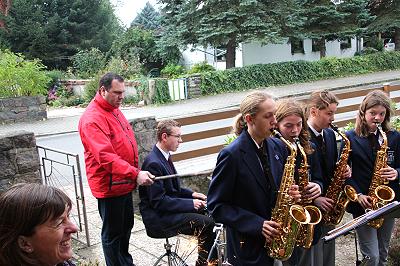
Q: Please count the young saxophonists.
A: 4